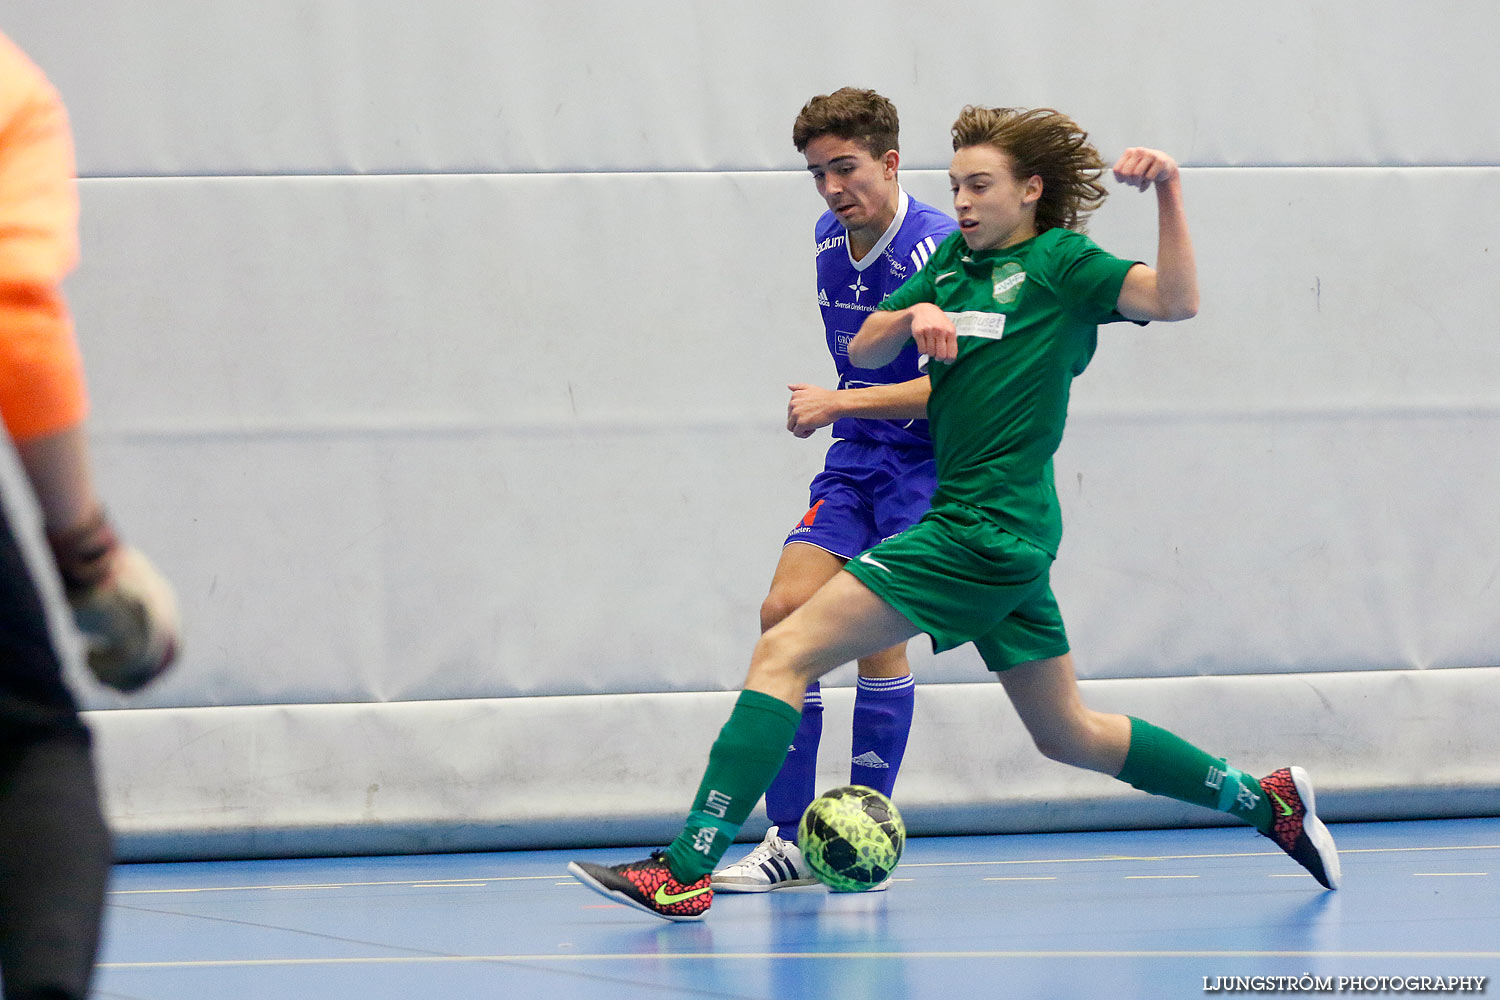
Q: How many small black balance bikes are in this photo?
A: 0